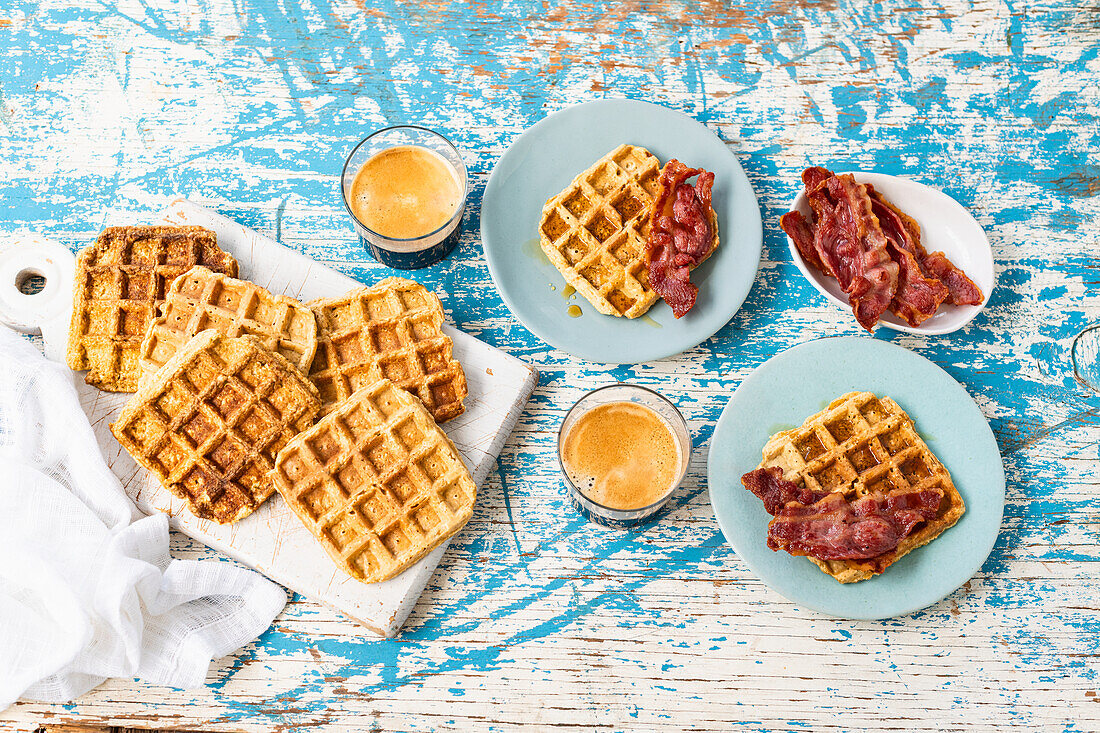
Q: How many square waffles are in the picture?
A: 7